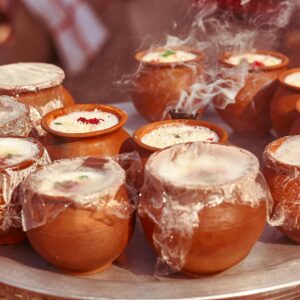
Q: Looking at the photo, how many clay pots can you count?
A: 11